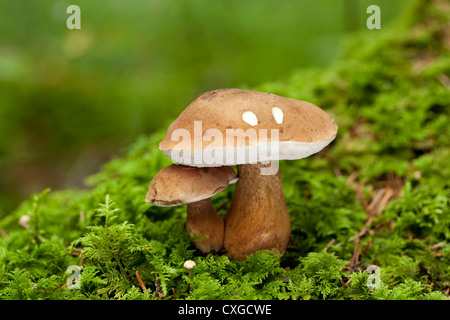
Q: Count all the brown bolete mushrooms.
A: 2